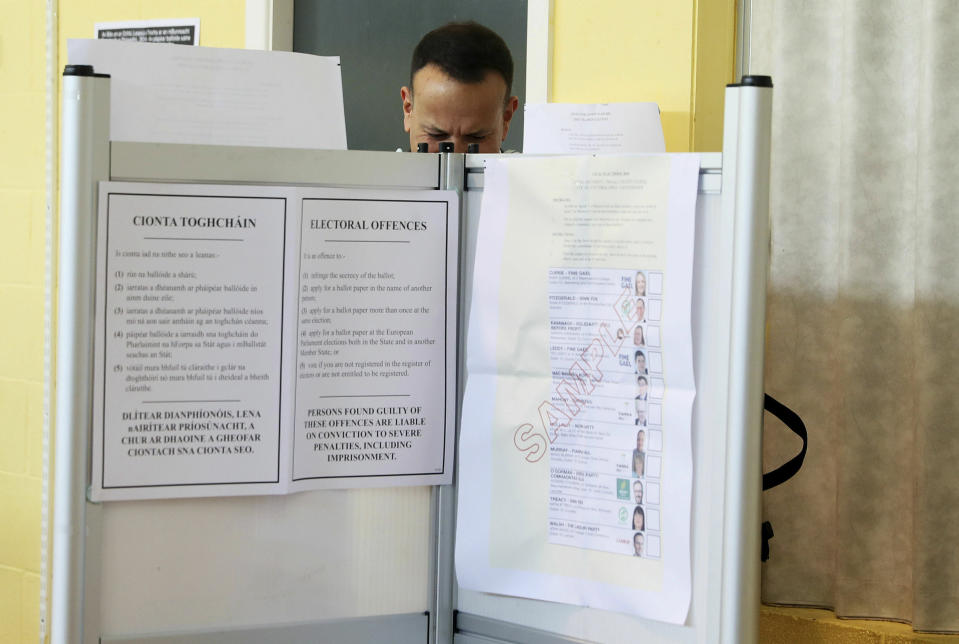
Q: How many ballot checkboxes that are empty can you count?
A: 11